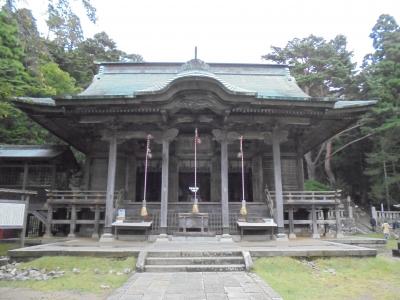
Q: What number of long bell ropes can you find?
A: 3